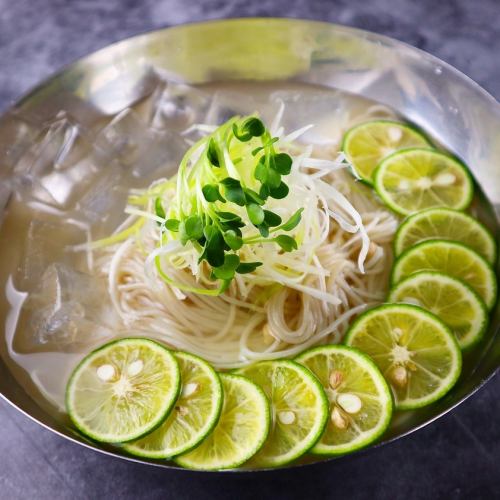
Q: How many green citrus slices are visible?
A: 11